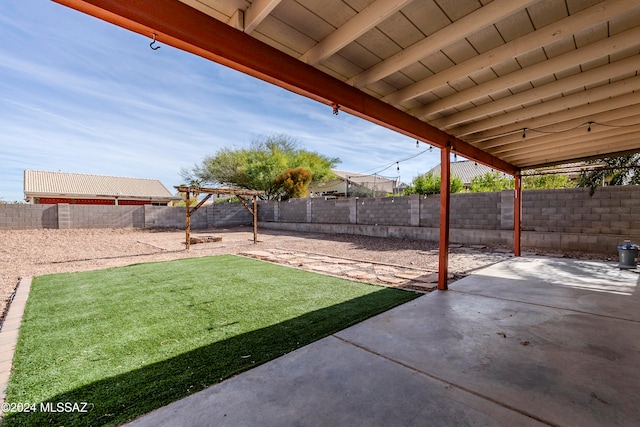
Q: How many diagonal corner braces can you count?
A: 2